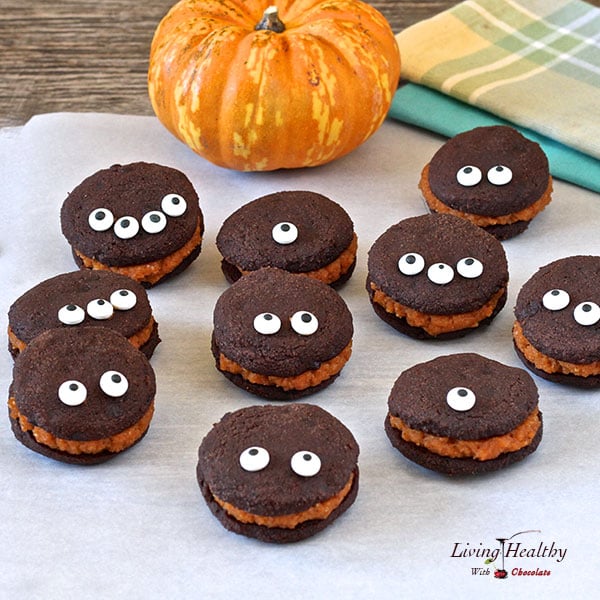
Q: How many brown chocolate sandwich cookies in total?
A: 10